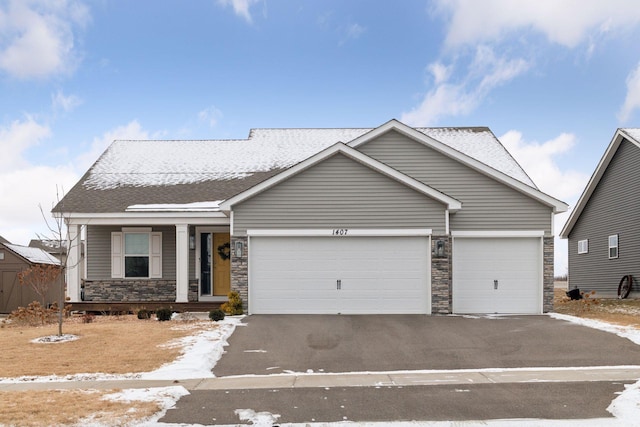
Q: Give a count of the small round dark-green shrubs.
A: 3